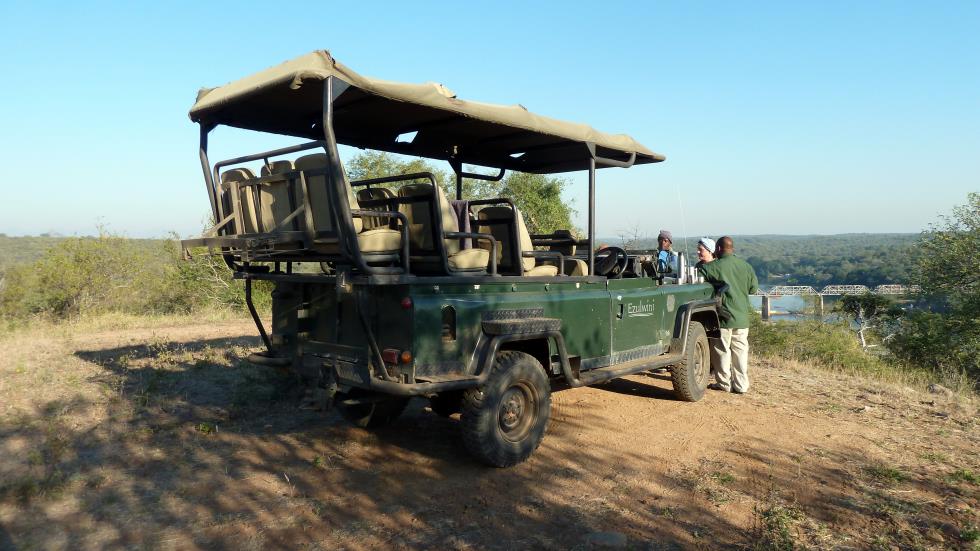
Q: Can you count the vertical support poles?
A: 4